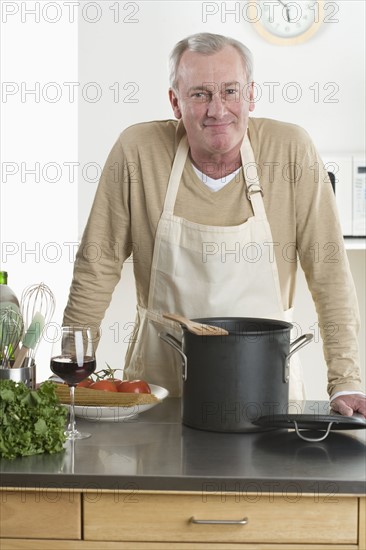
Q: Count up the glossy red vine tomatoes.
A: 4